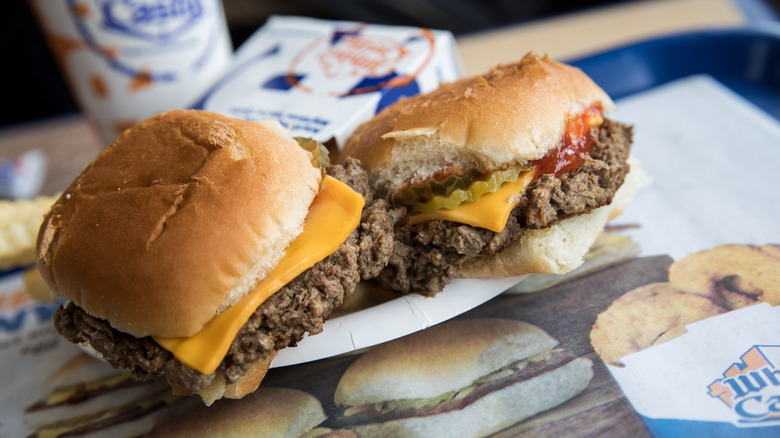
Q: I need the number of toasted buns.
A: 2